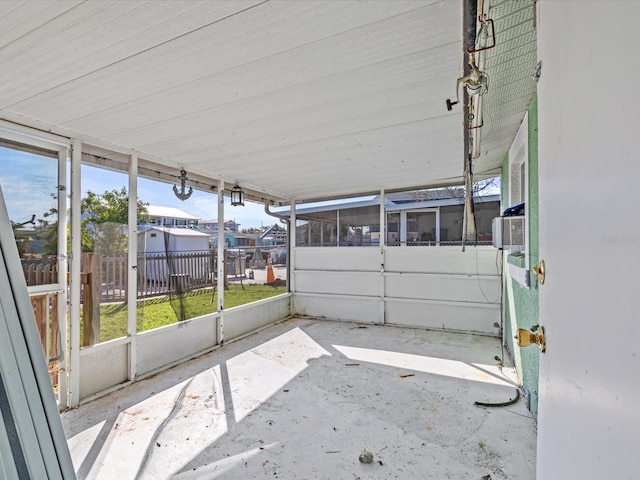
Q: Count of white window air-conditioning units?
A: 1